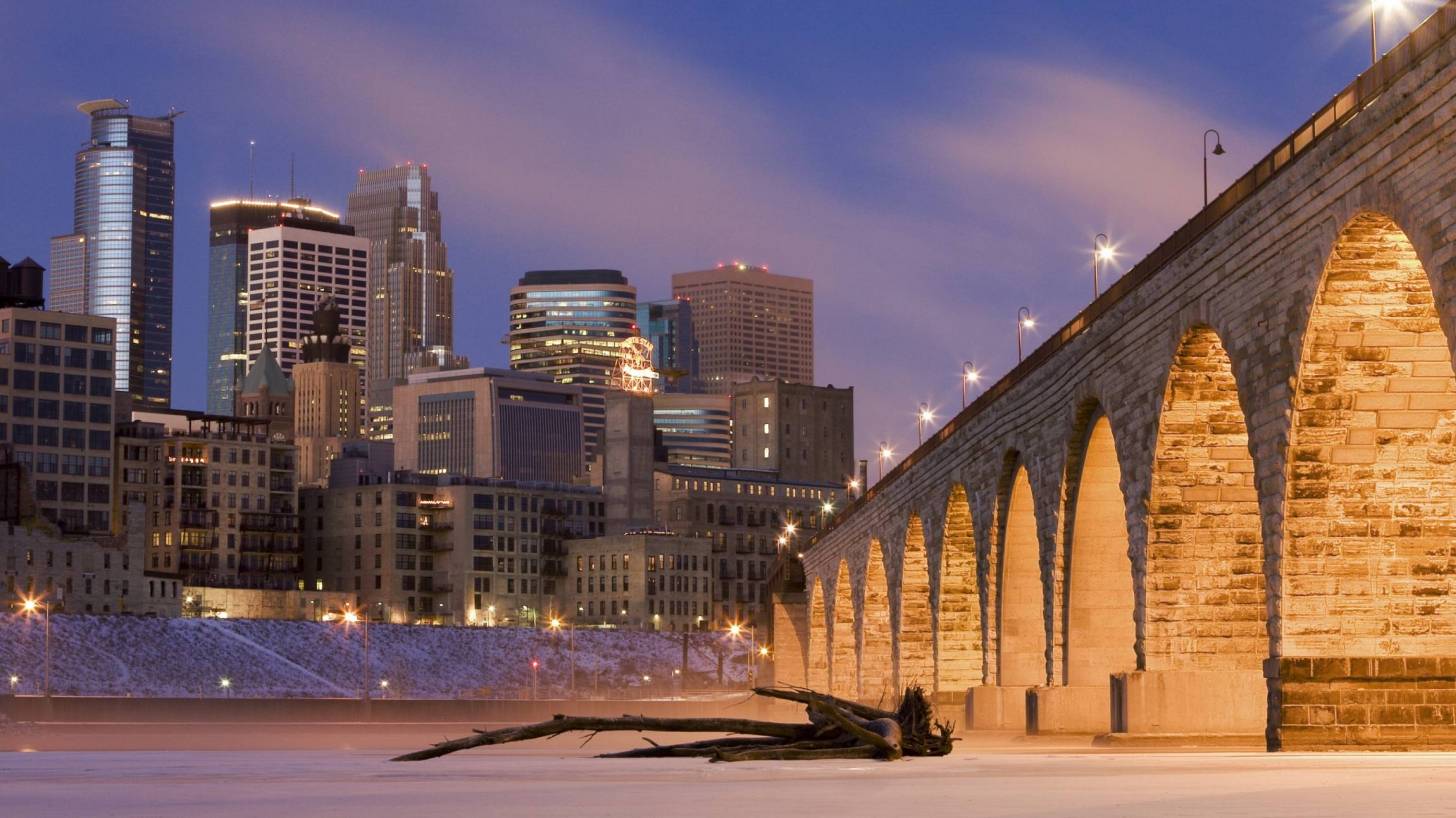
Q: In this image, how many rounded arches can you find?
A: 9